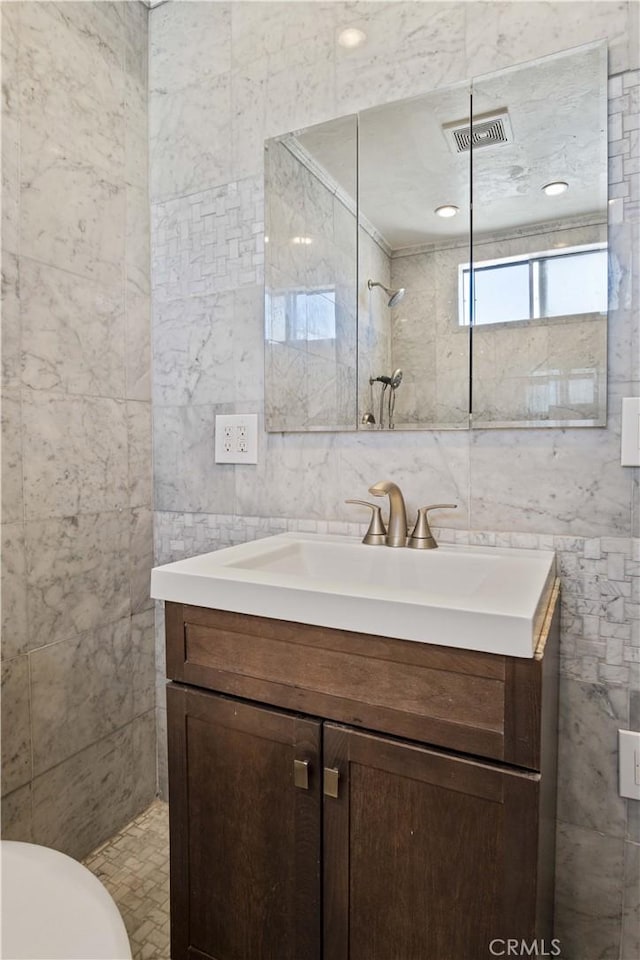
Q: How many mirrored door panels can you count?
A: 3